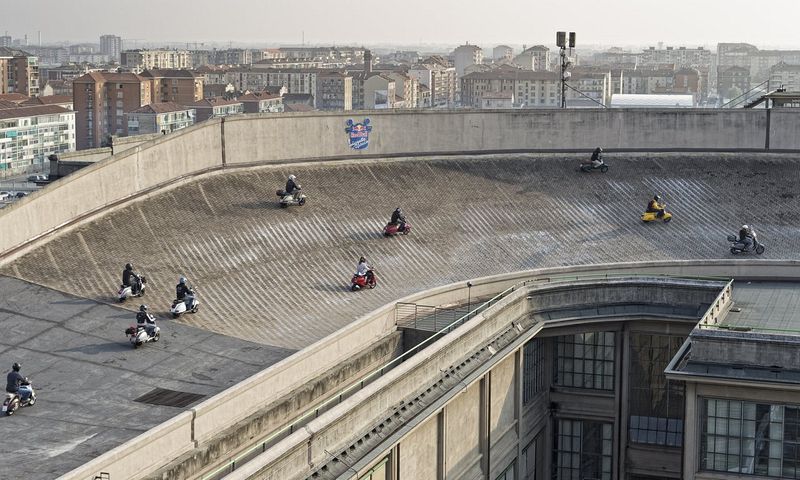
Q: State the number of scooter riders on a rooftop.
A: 10